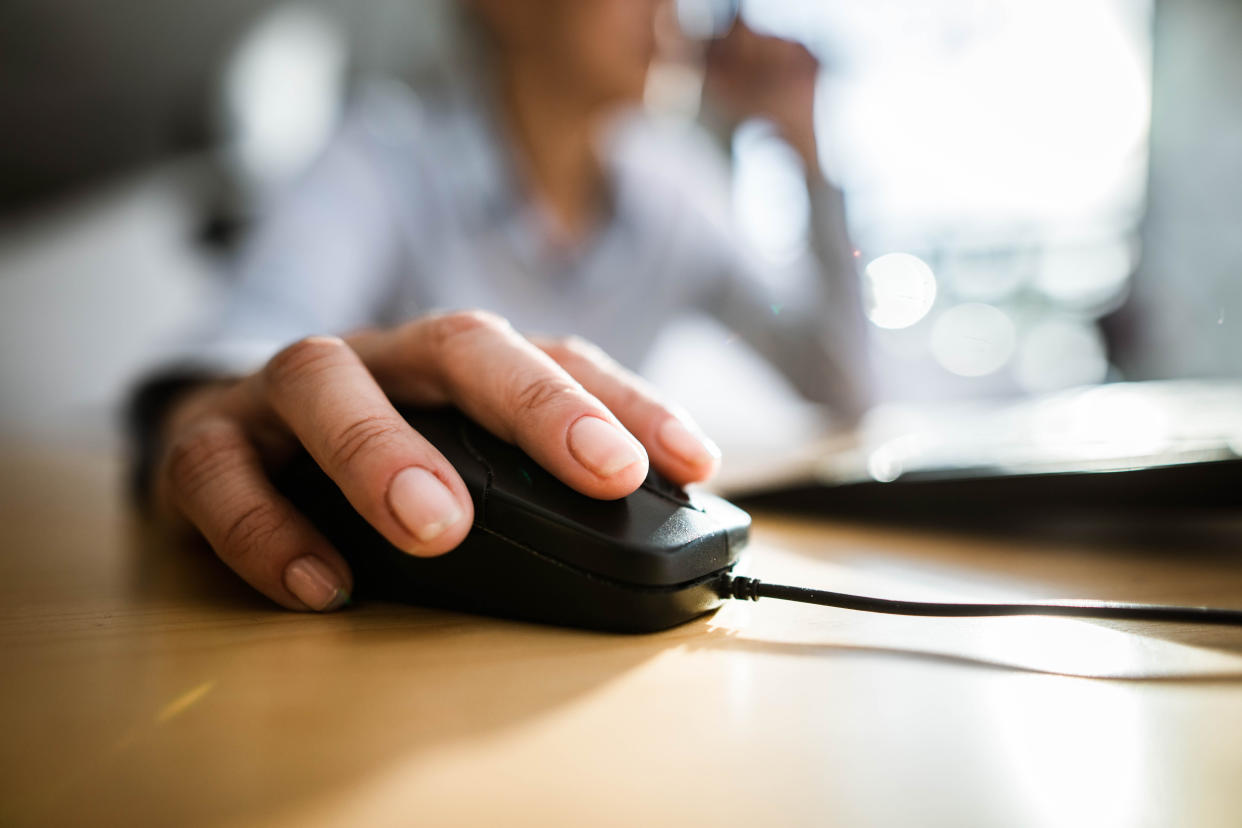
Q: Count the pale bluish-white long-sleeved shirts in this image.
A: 1